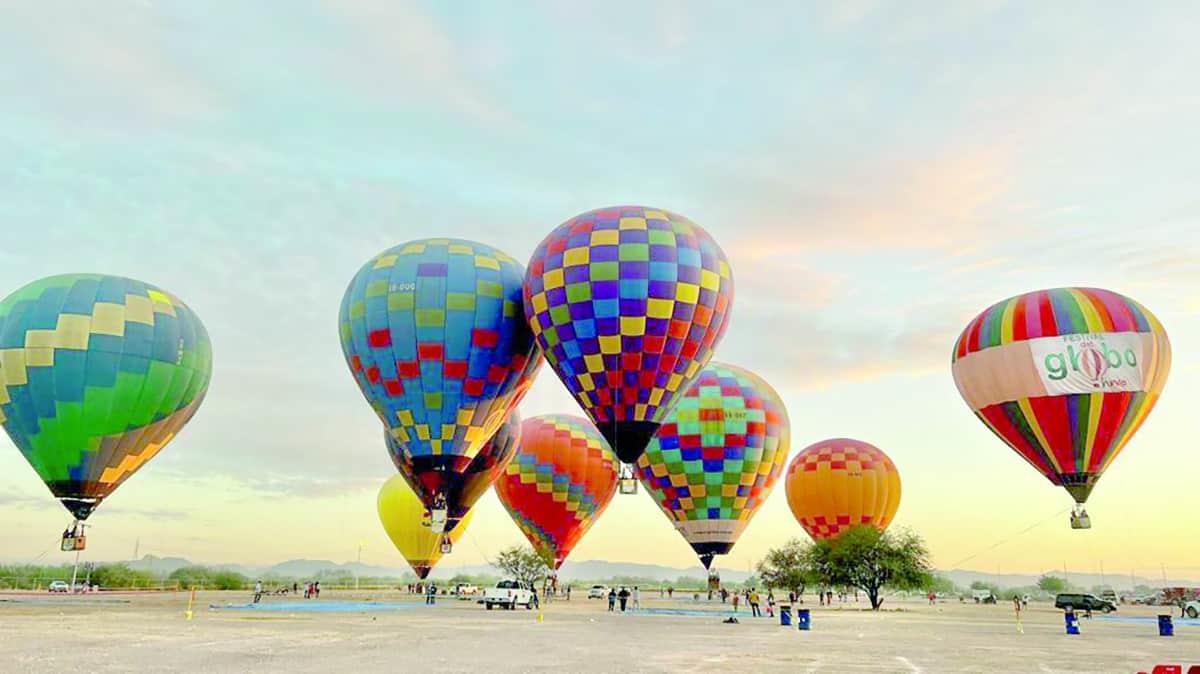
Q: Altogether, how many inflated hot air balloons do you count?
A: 9